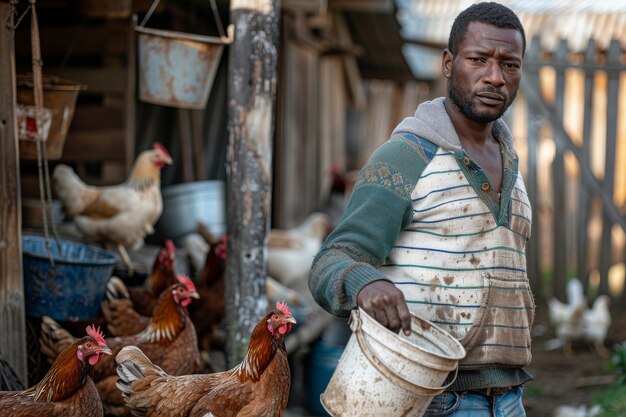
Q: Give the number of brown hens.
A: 5